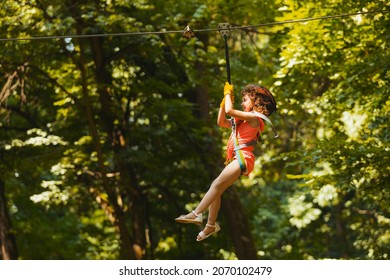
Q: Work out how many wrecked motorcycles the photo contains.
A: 0